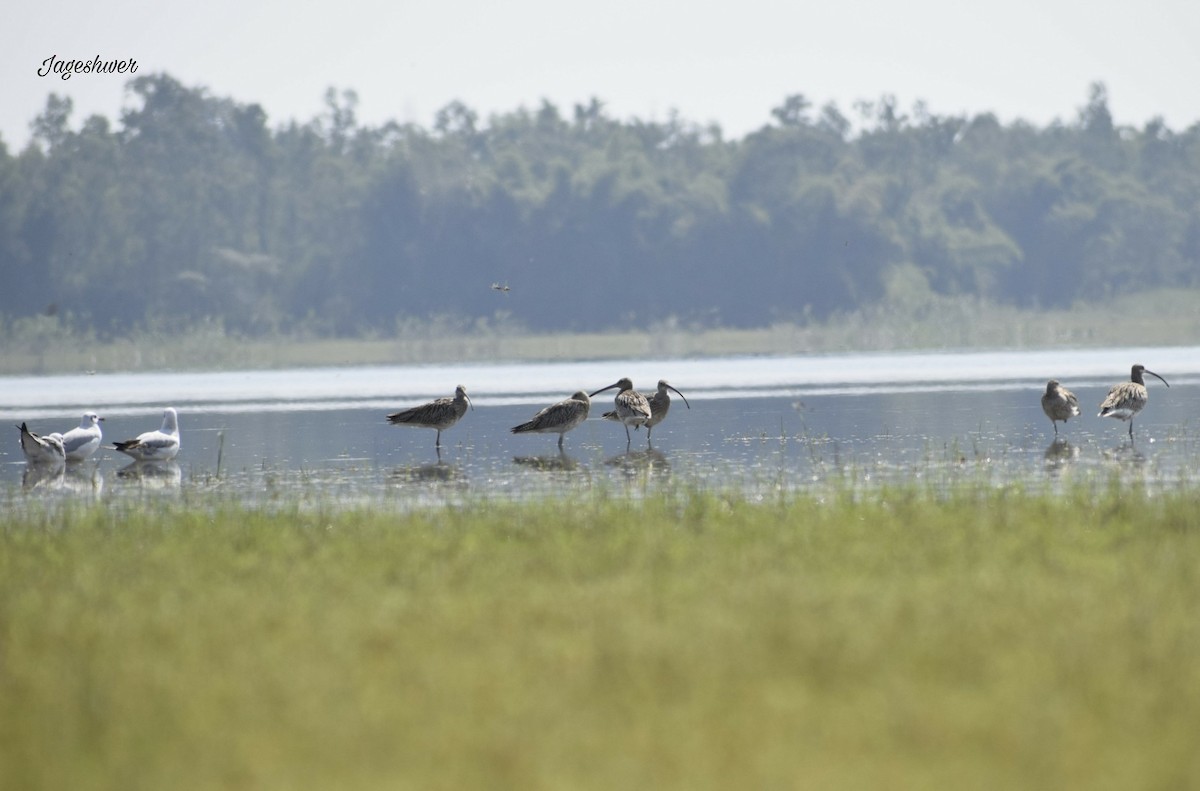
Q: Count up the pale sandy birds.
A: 6